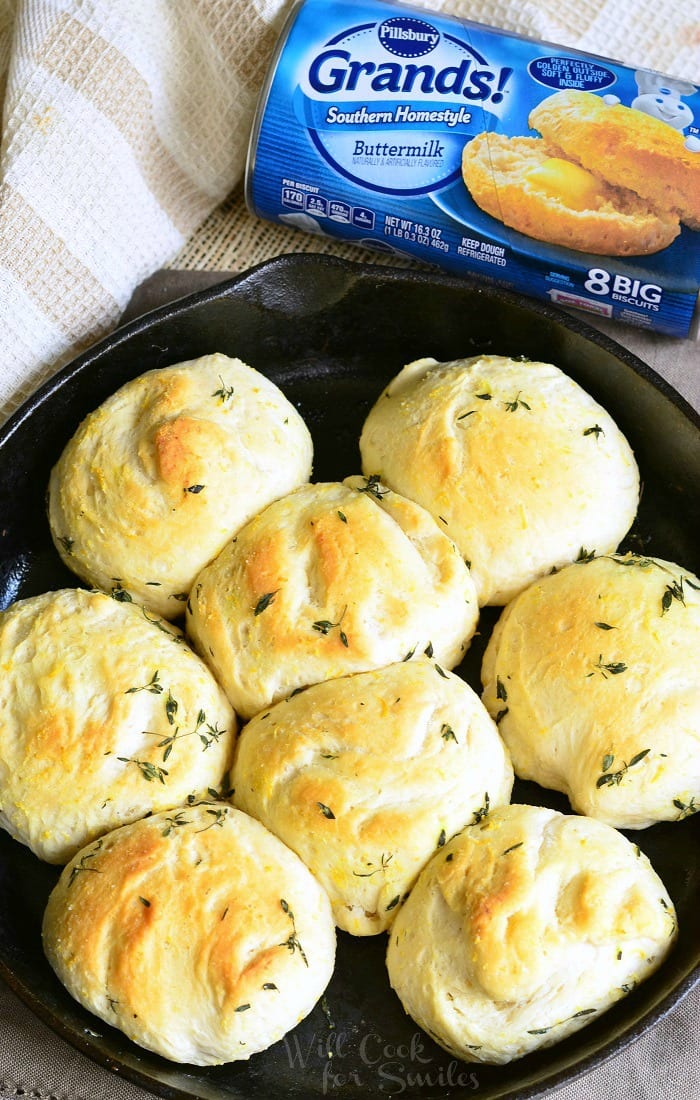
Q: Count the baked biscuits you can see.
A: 8